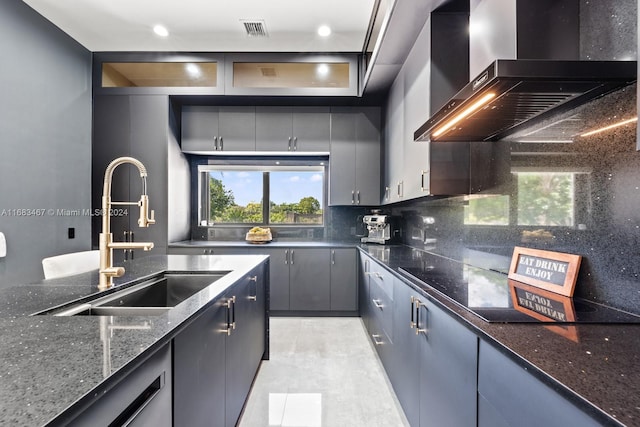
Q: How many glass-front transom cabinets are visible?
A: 2